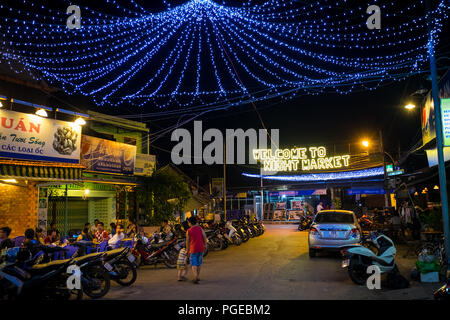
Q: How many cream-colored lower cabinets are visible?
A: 0